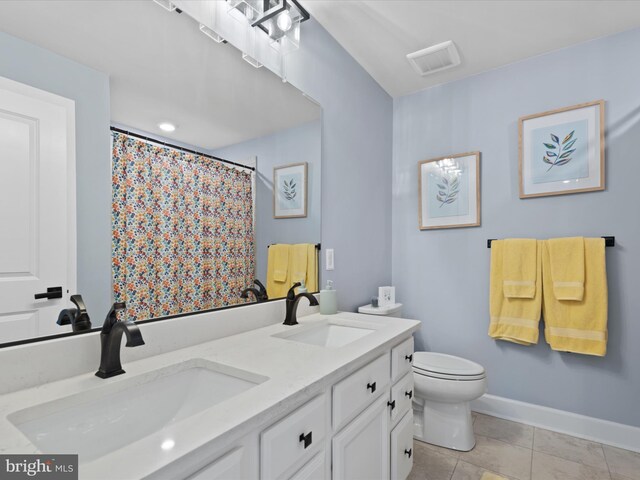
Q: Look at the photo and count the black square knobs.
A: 6